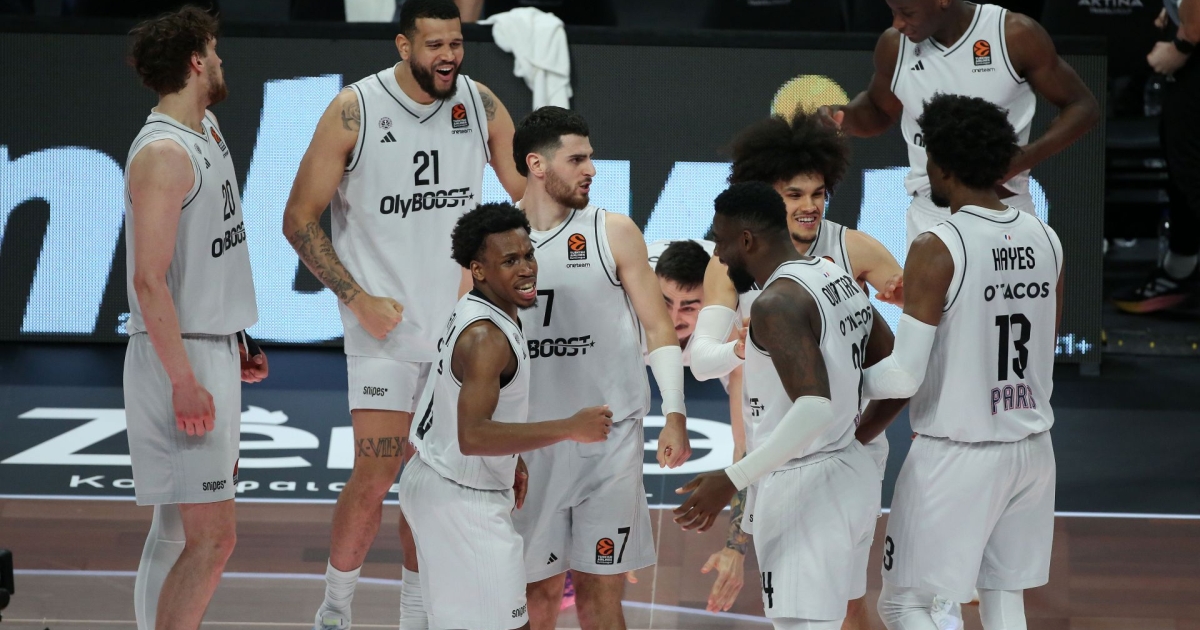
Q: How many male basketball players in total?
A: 9